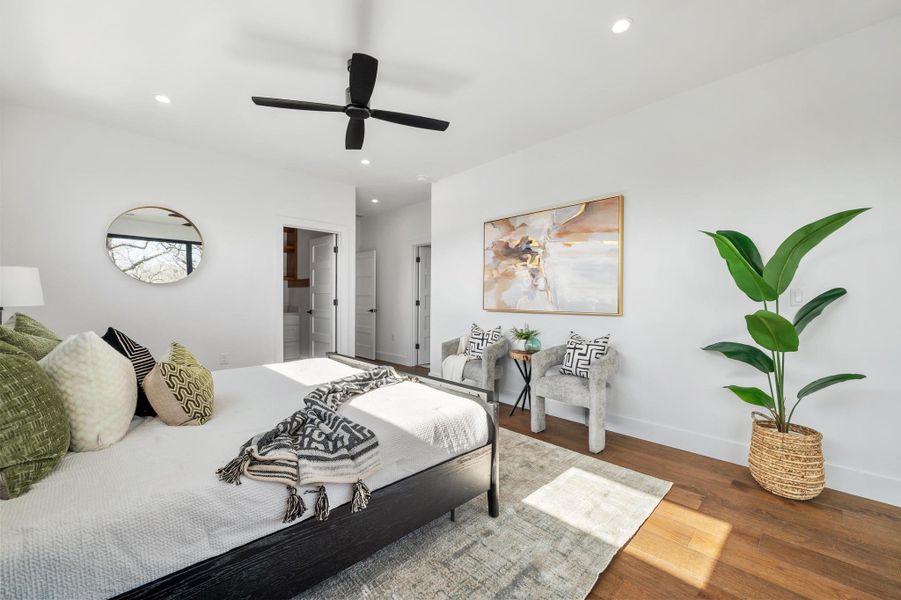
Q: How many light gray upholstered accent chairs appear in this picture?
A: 2